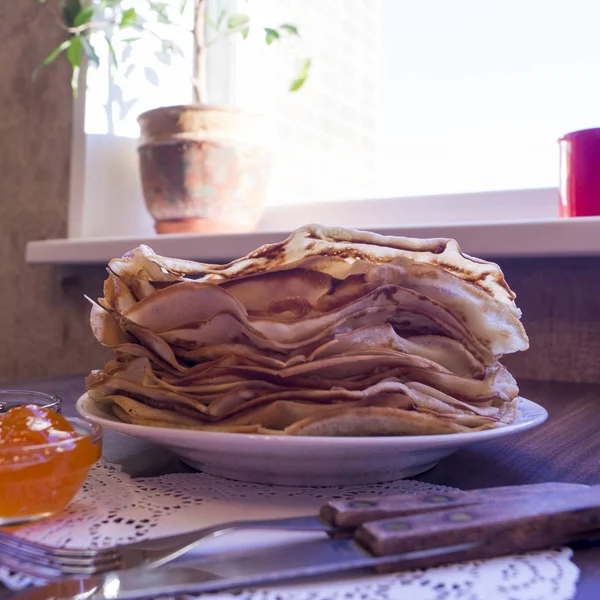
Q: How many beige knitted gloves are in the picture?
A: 0